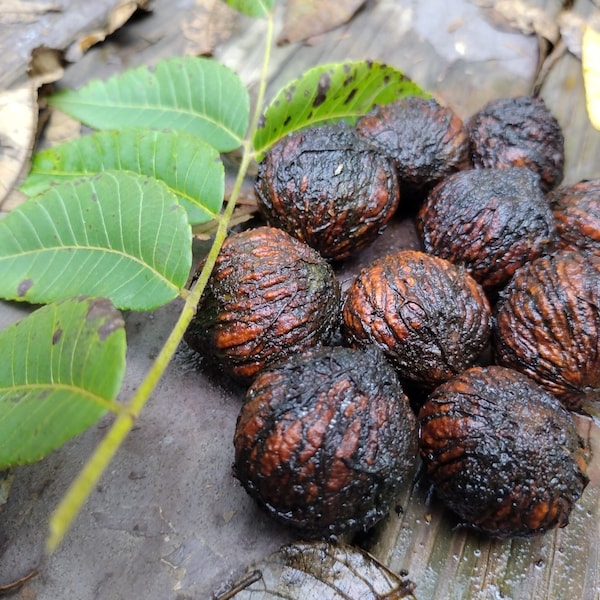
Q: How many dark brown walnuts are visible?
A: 10